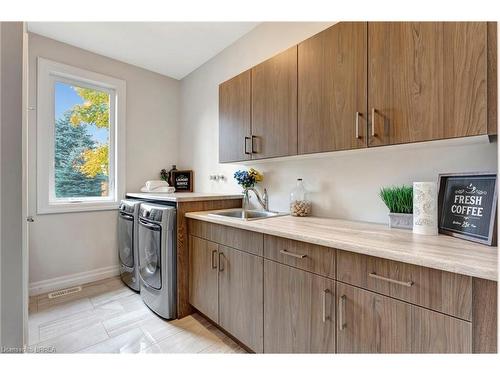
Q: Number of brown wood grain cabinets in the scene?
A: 8